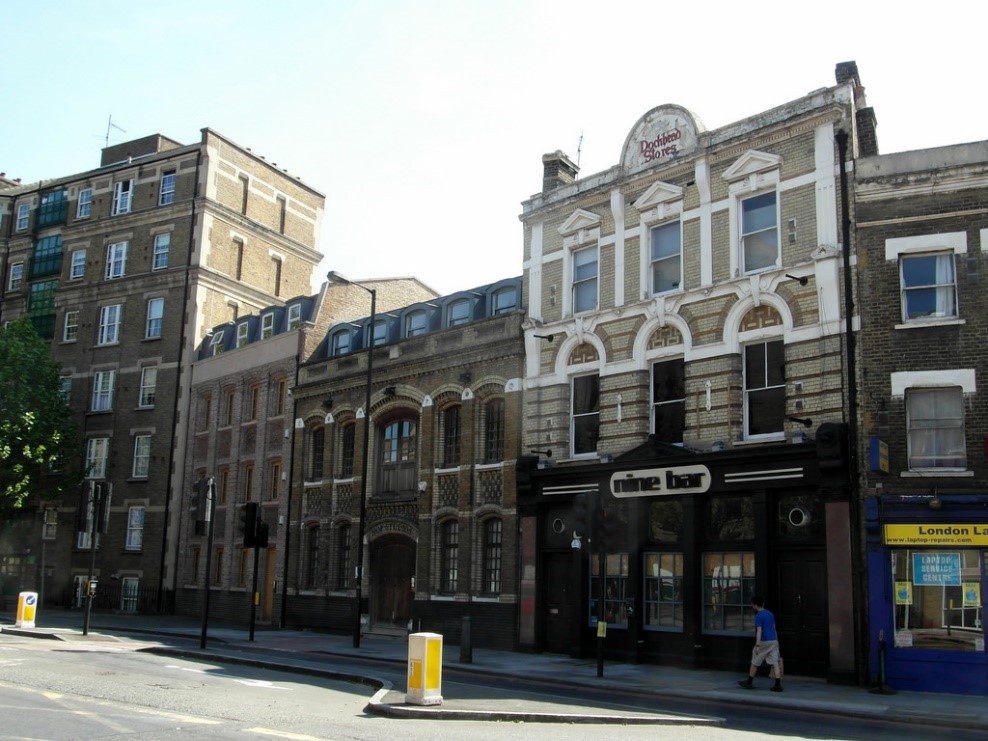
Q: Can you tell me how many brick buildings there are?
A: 5